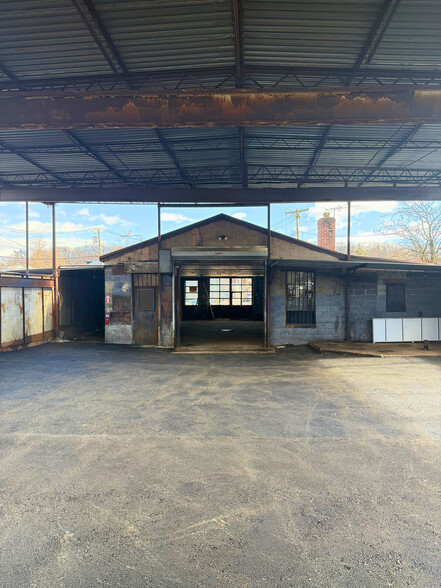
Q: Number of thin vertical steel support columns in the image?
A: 5